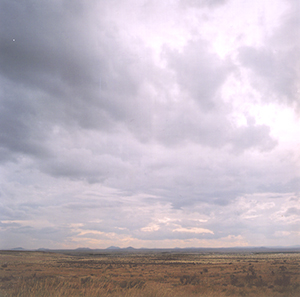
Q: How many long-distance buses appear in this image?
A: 0